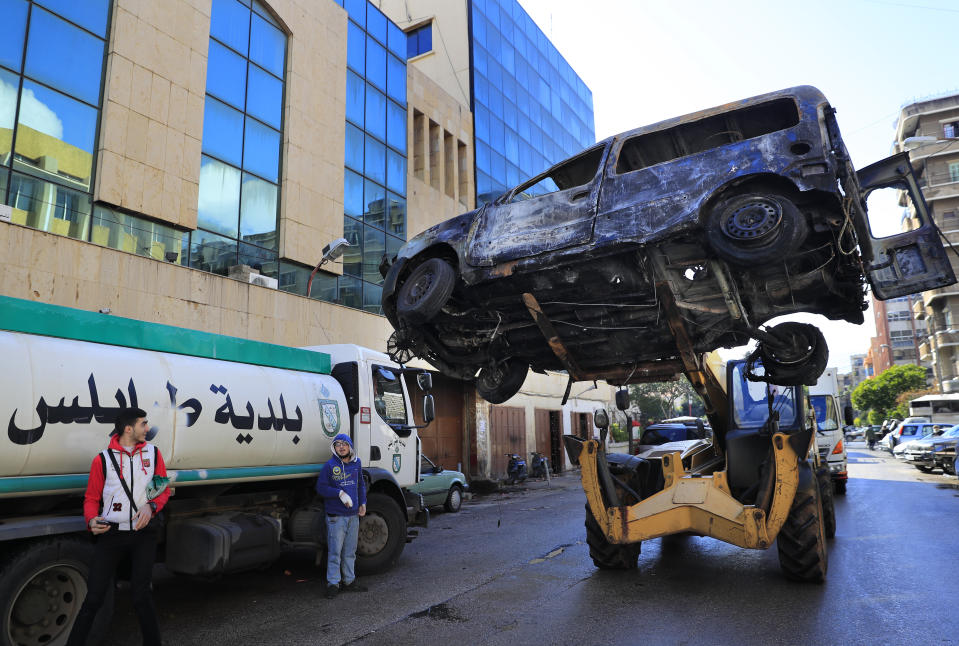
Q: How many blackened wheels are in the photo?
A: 4